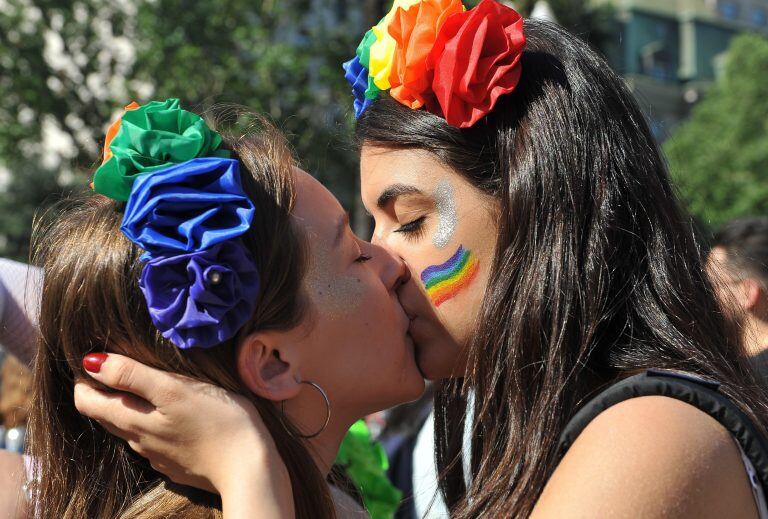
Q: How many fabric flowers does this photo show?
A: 9